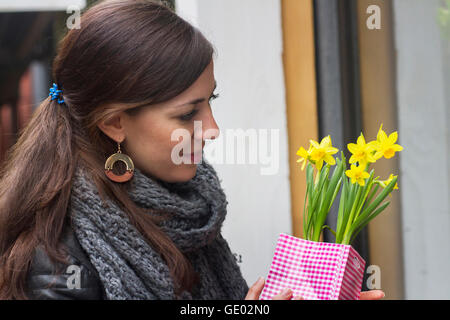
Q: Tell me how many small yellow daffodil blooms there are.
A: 6